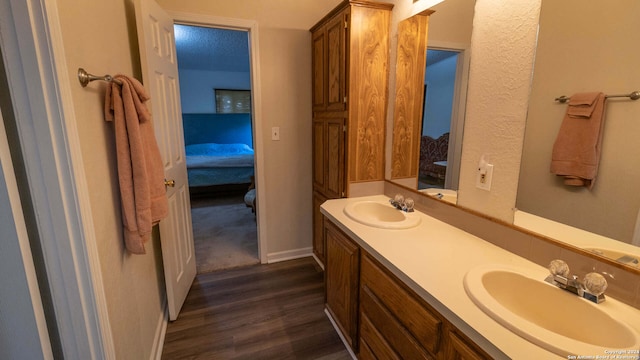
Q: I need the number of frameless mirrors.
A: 2